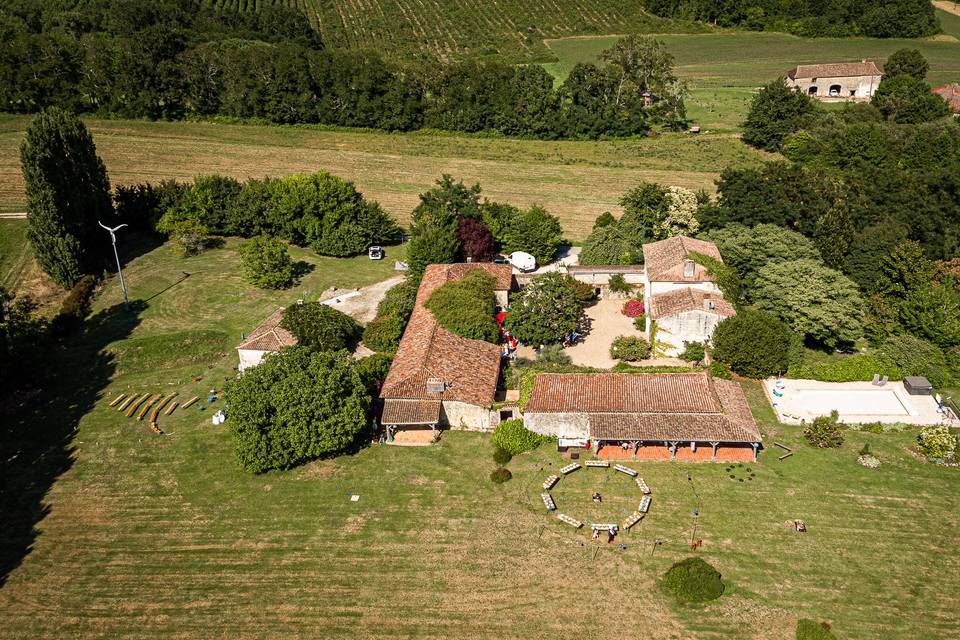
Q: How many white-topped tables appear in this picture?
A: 10